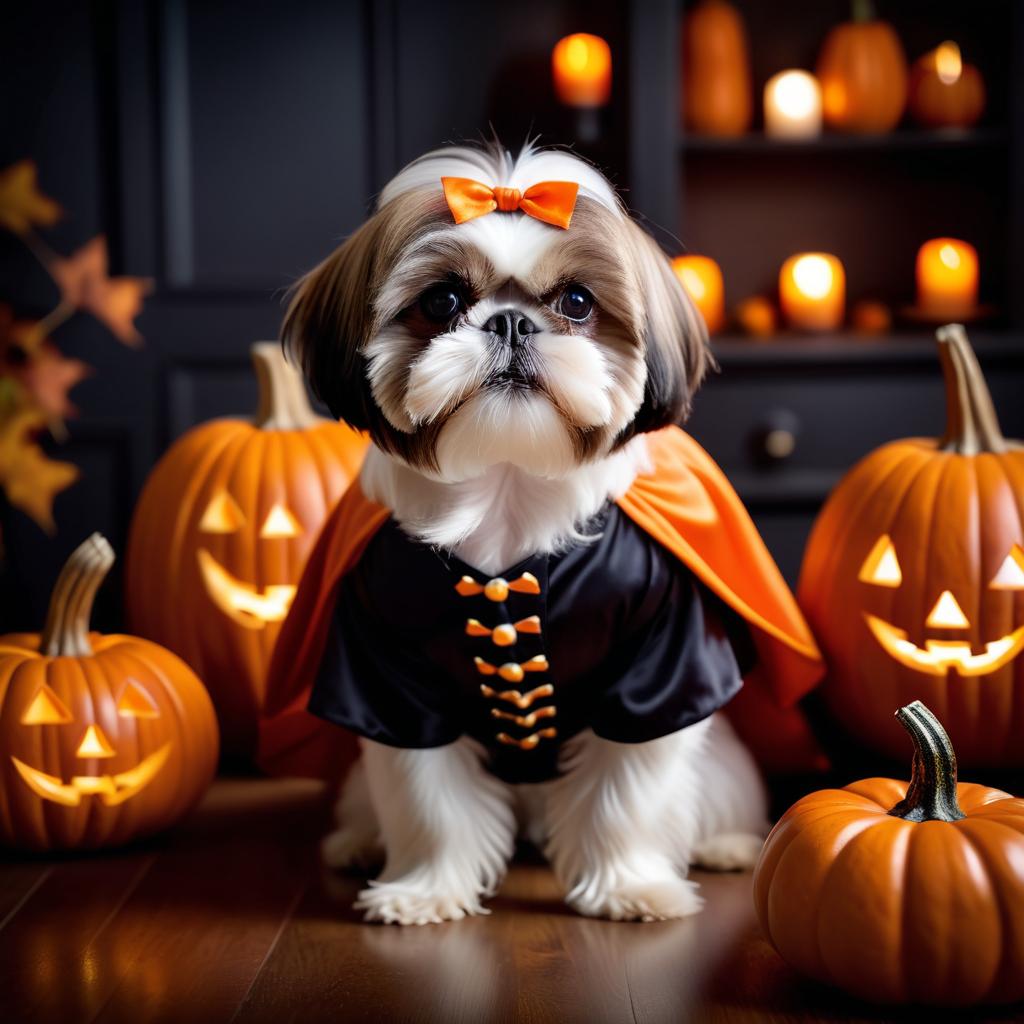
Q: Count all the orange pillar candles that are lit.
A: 4